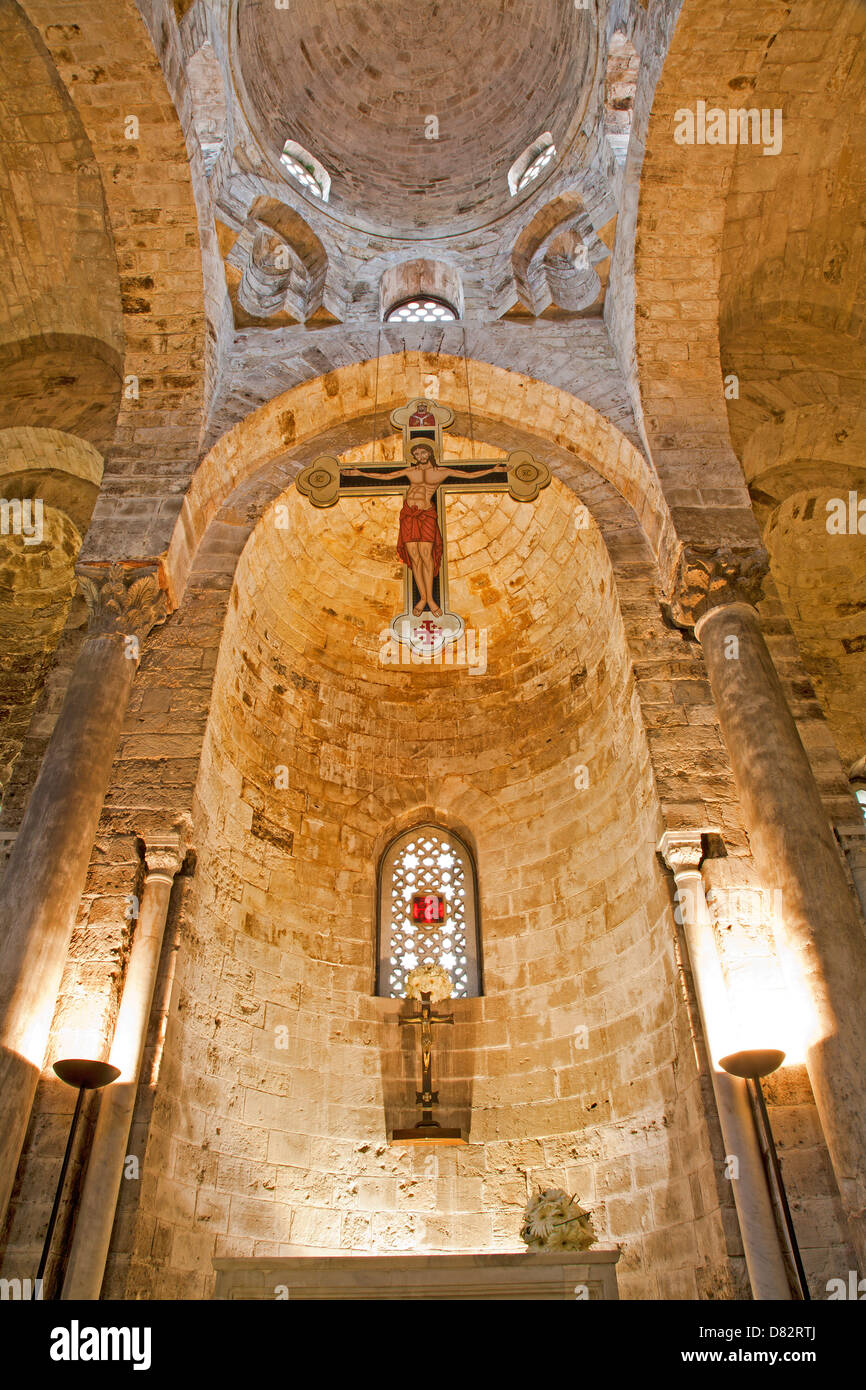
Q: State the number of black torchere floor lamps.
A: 2